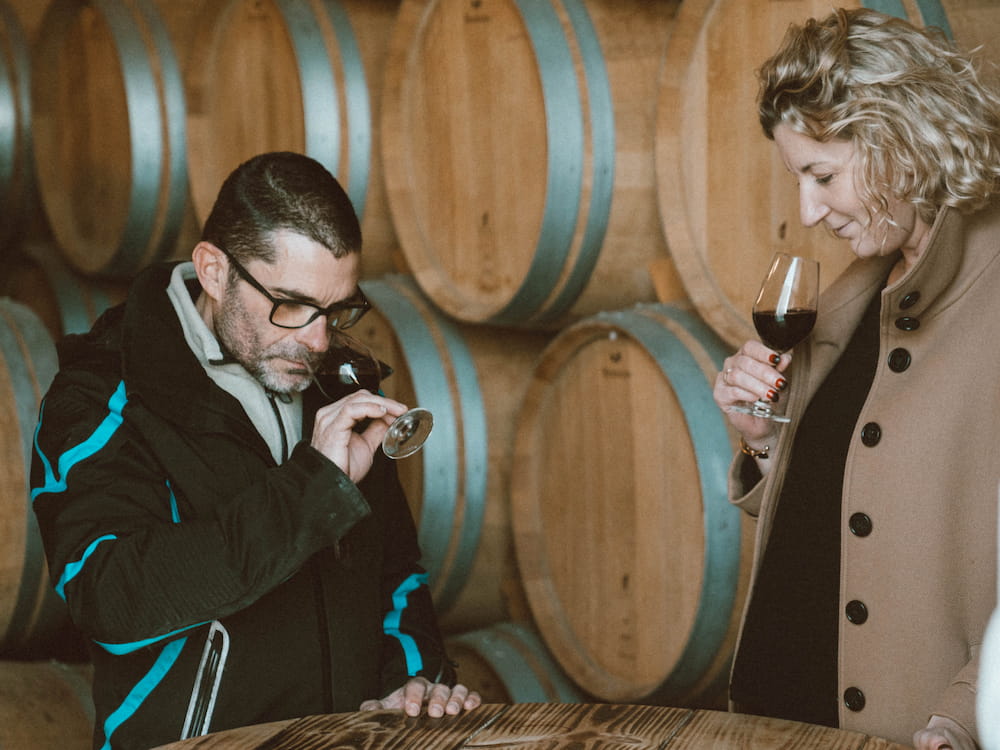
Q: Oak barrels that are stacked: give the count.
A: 11